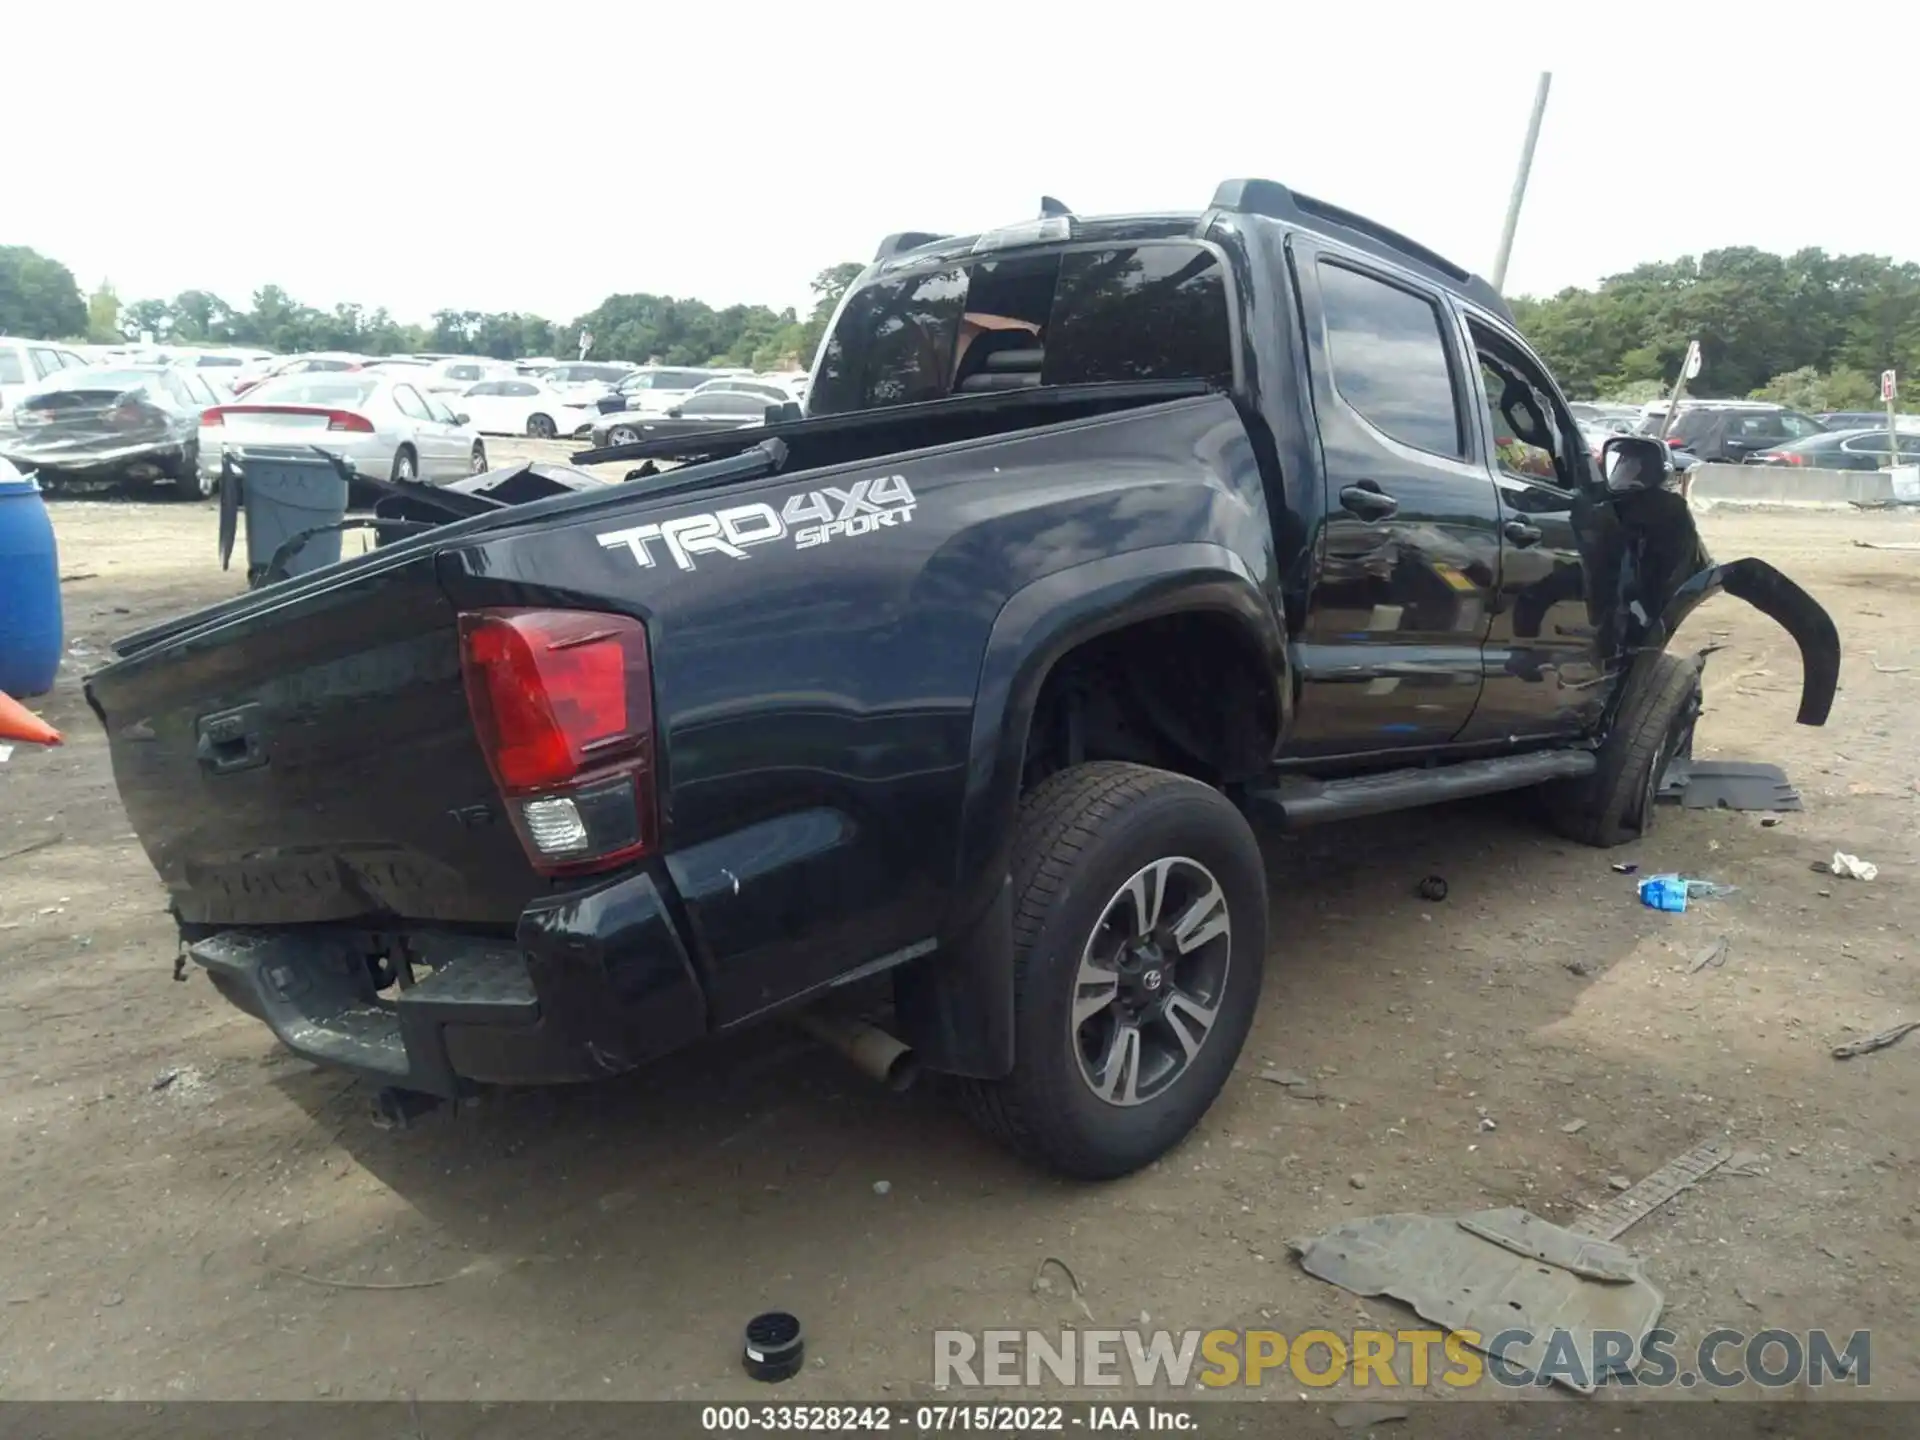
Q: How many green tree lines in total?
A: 2